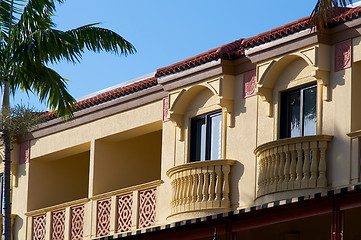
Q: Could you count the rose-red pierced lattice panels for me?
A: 6